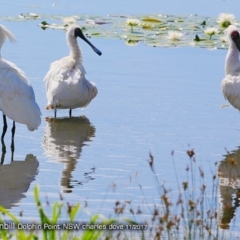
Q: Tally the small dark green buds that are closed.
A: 2